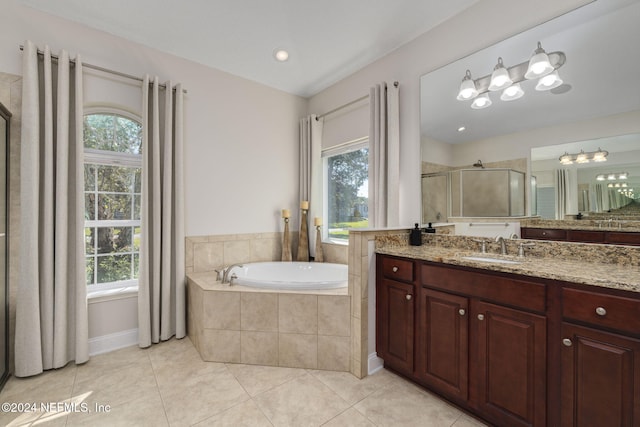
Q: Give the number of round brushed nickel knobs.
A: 6